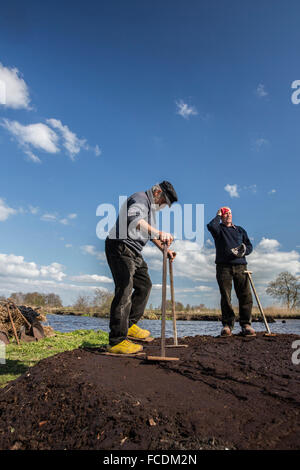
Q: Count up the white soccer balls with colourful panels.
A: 0